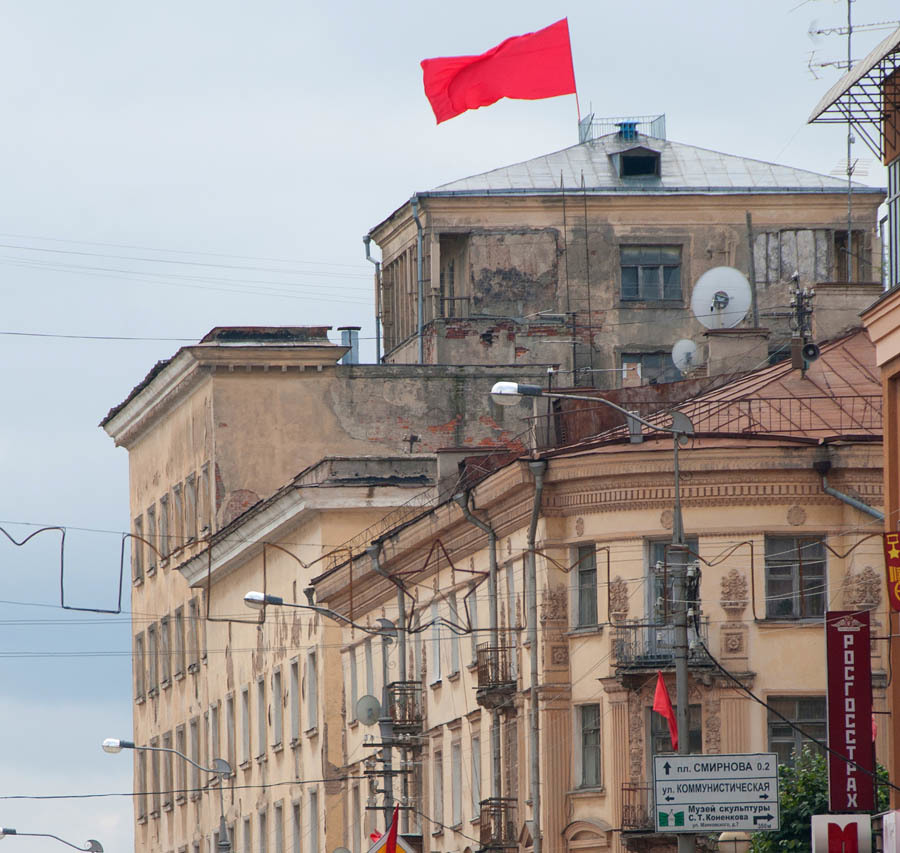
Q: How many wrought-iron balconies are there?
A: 5